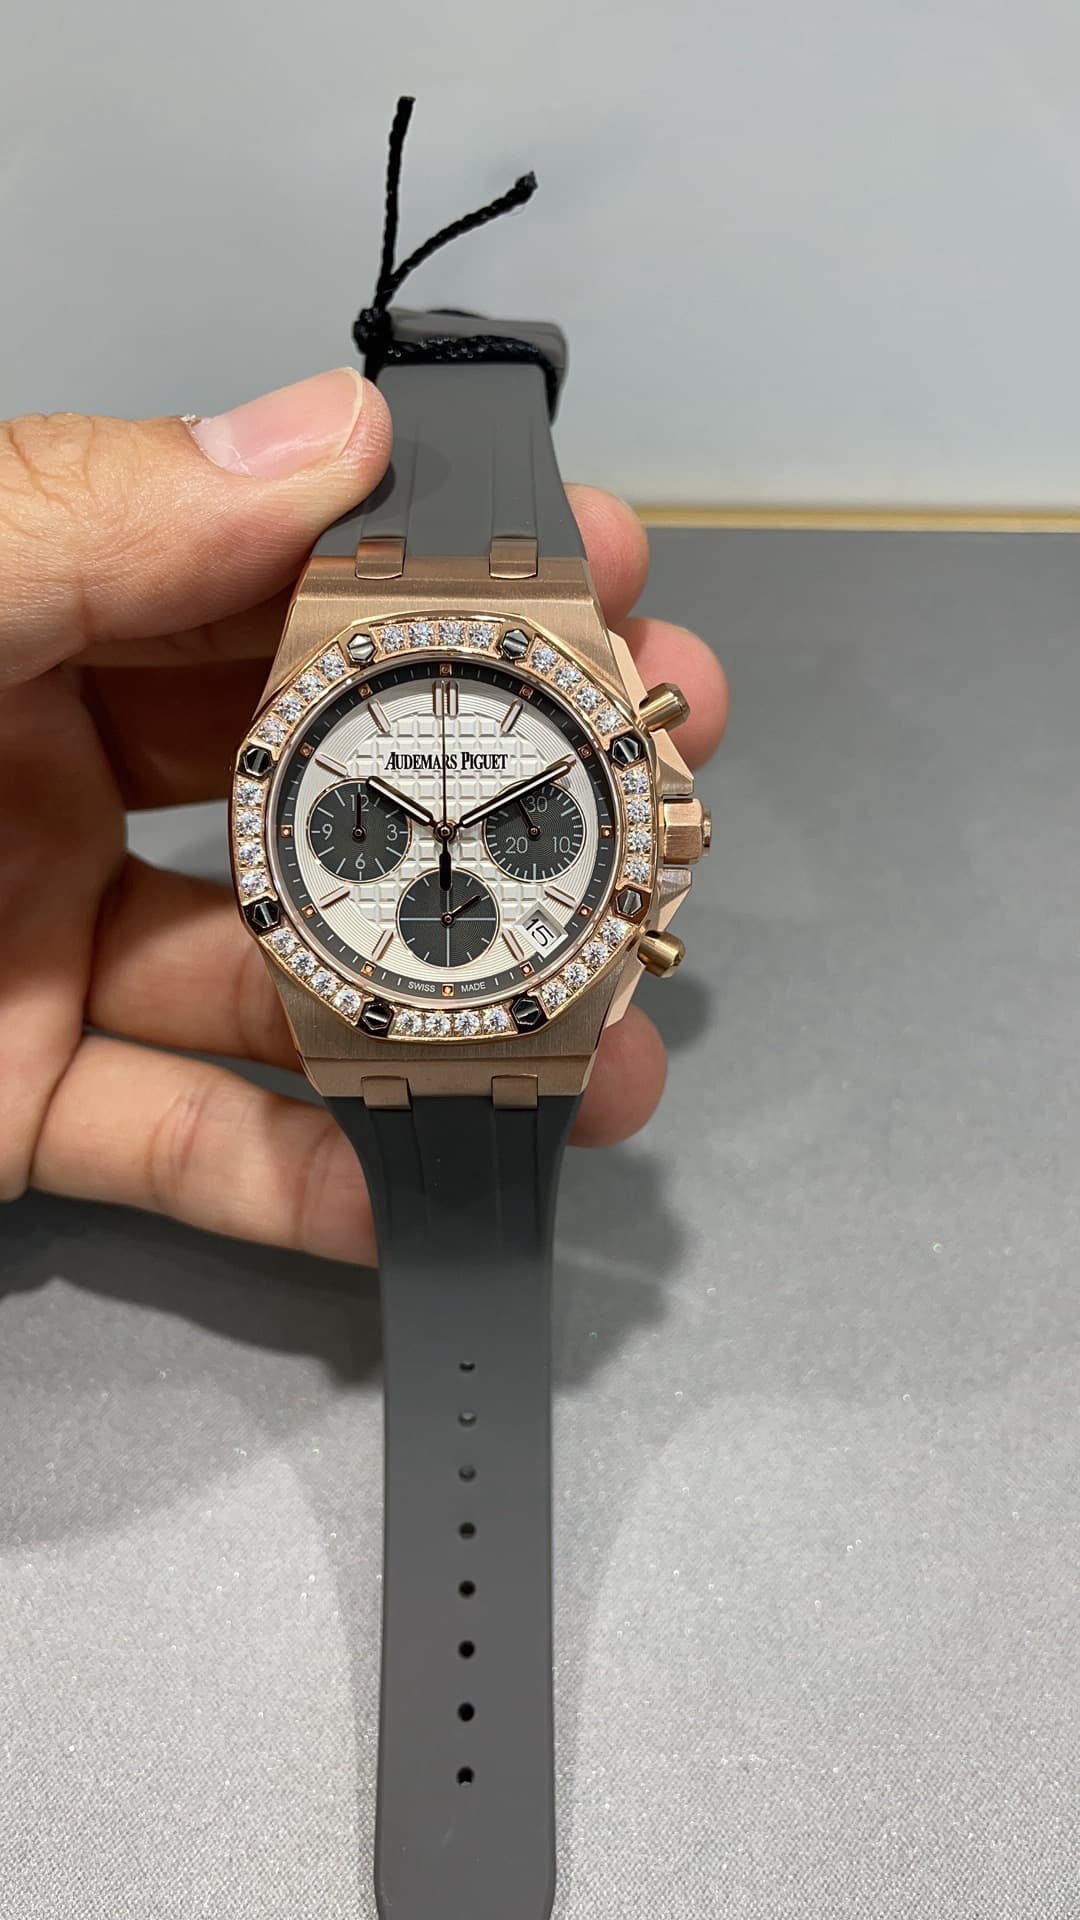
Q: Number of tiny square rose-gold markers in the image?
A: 12